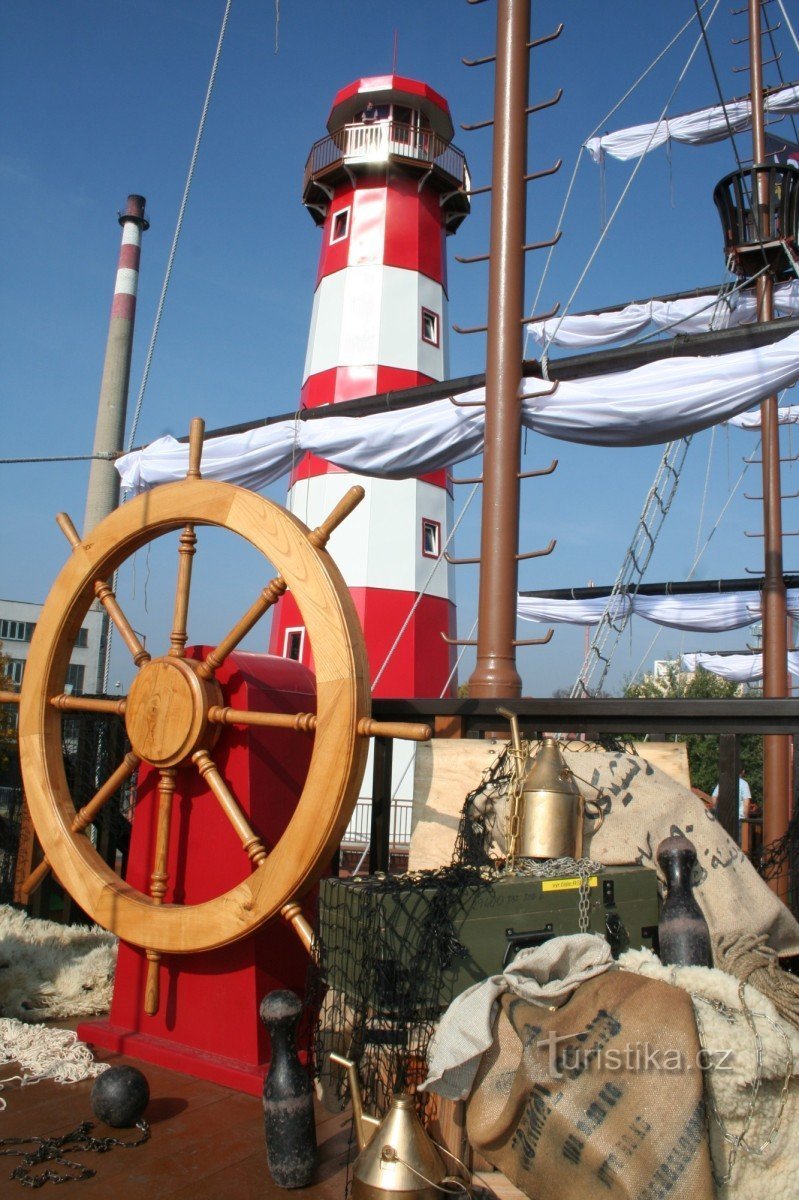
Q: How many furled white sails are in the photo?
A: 6